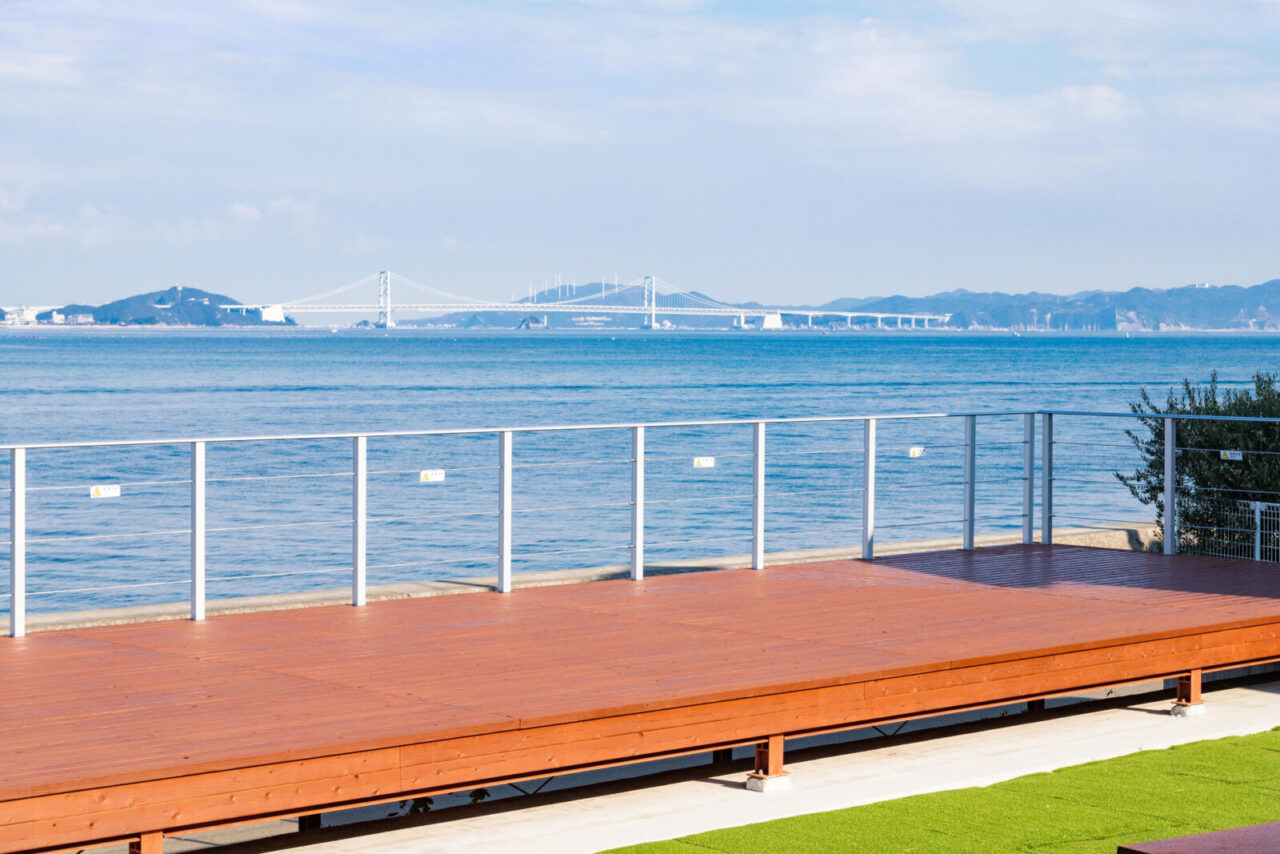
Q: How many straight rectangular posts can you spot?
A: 11